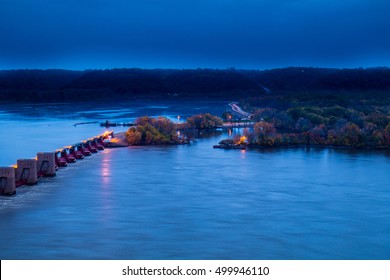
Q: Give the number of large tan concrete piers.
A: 3